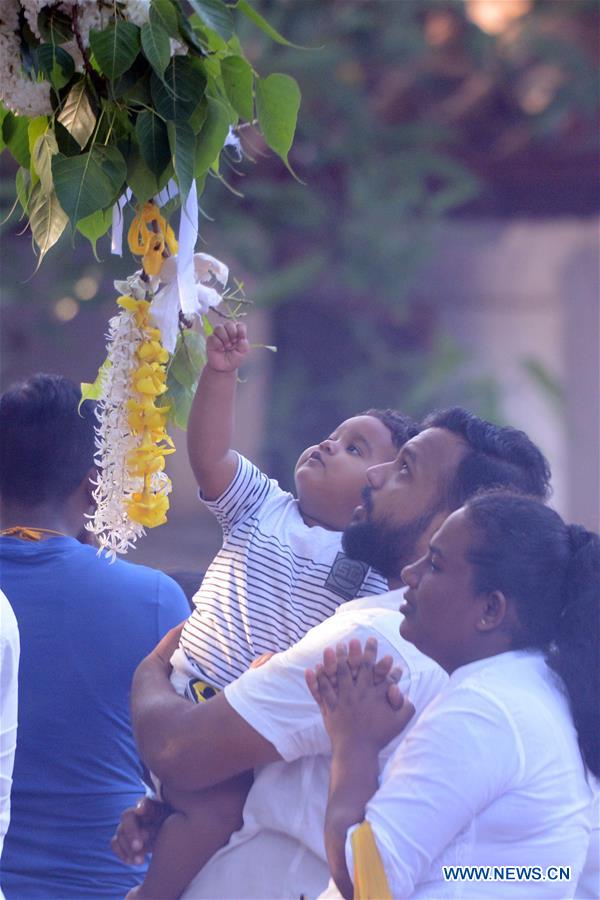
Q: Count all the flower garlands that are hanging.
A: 2